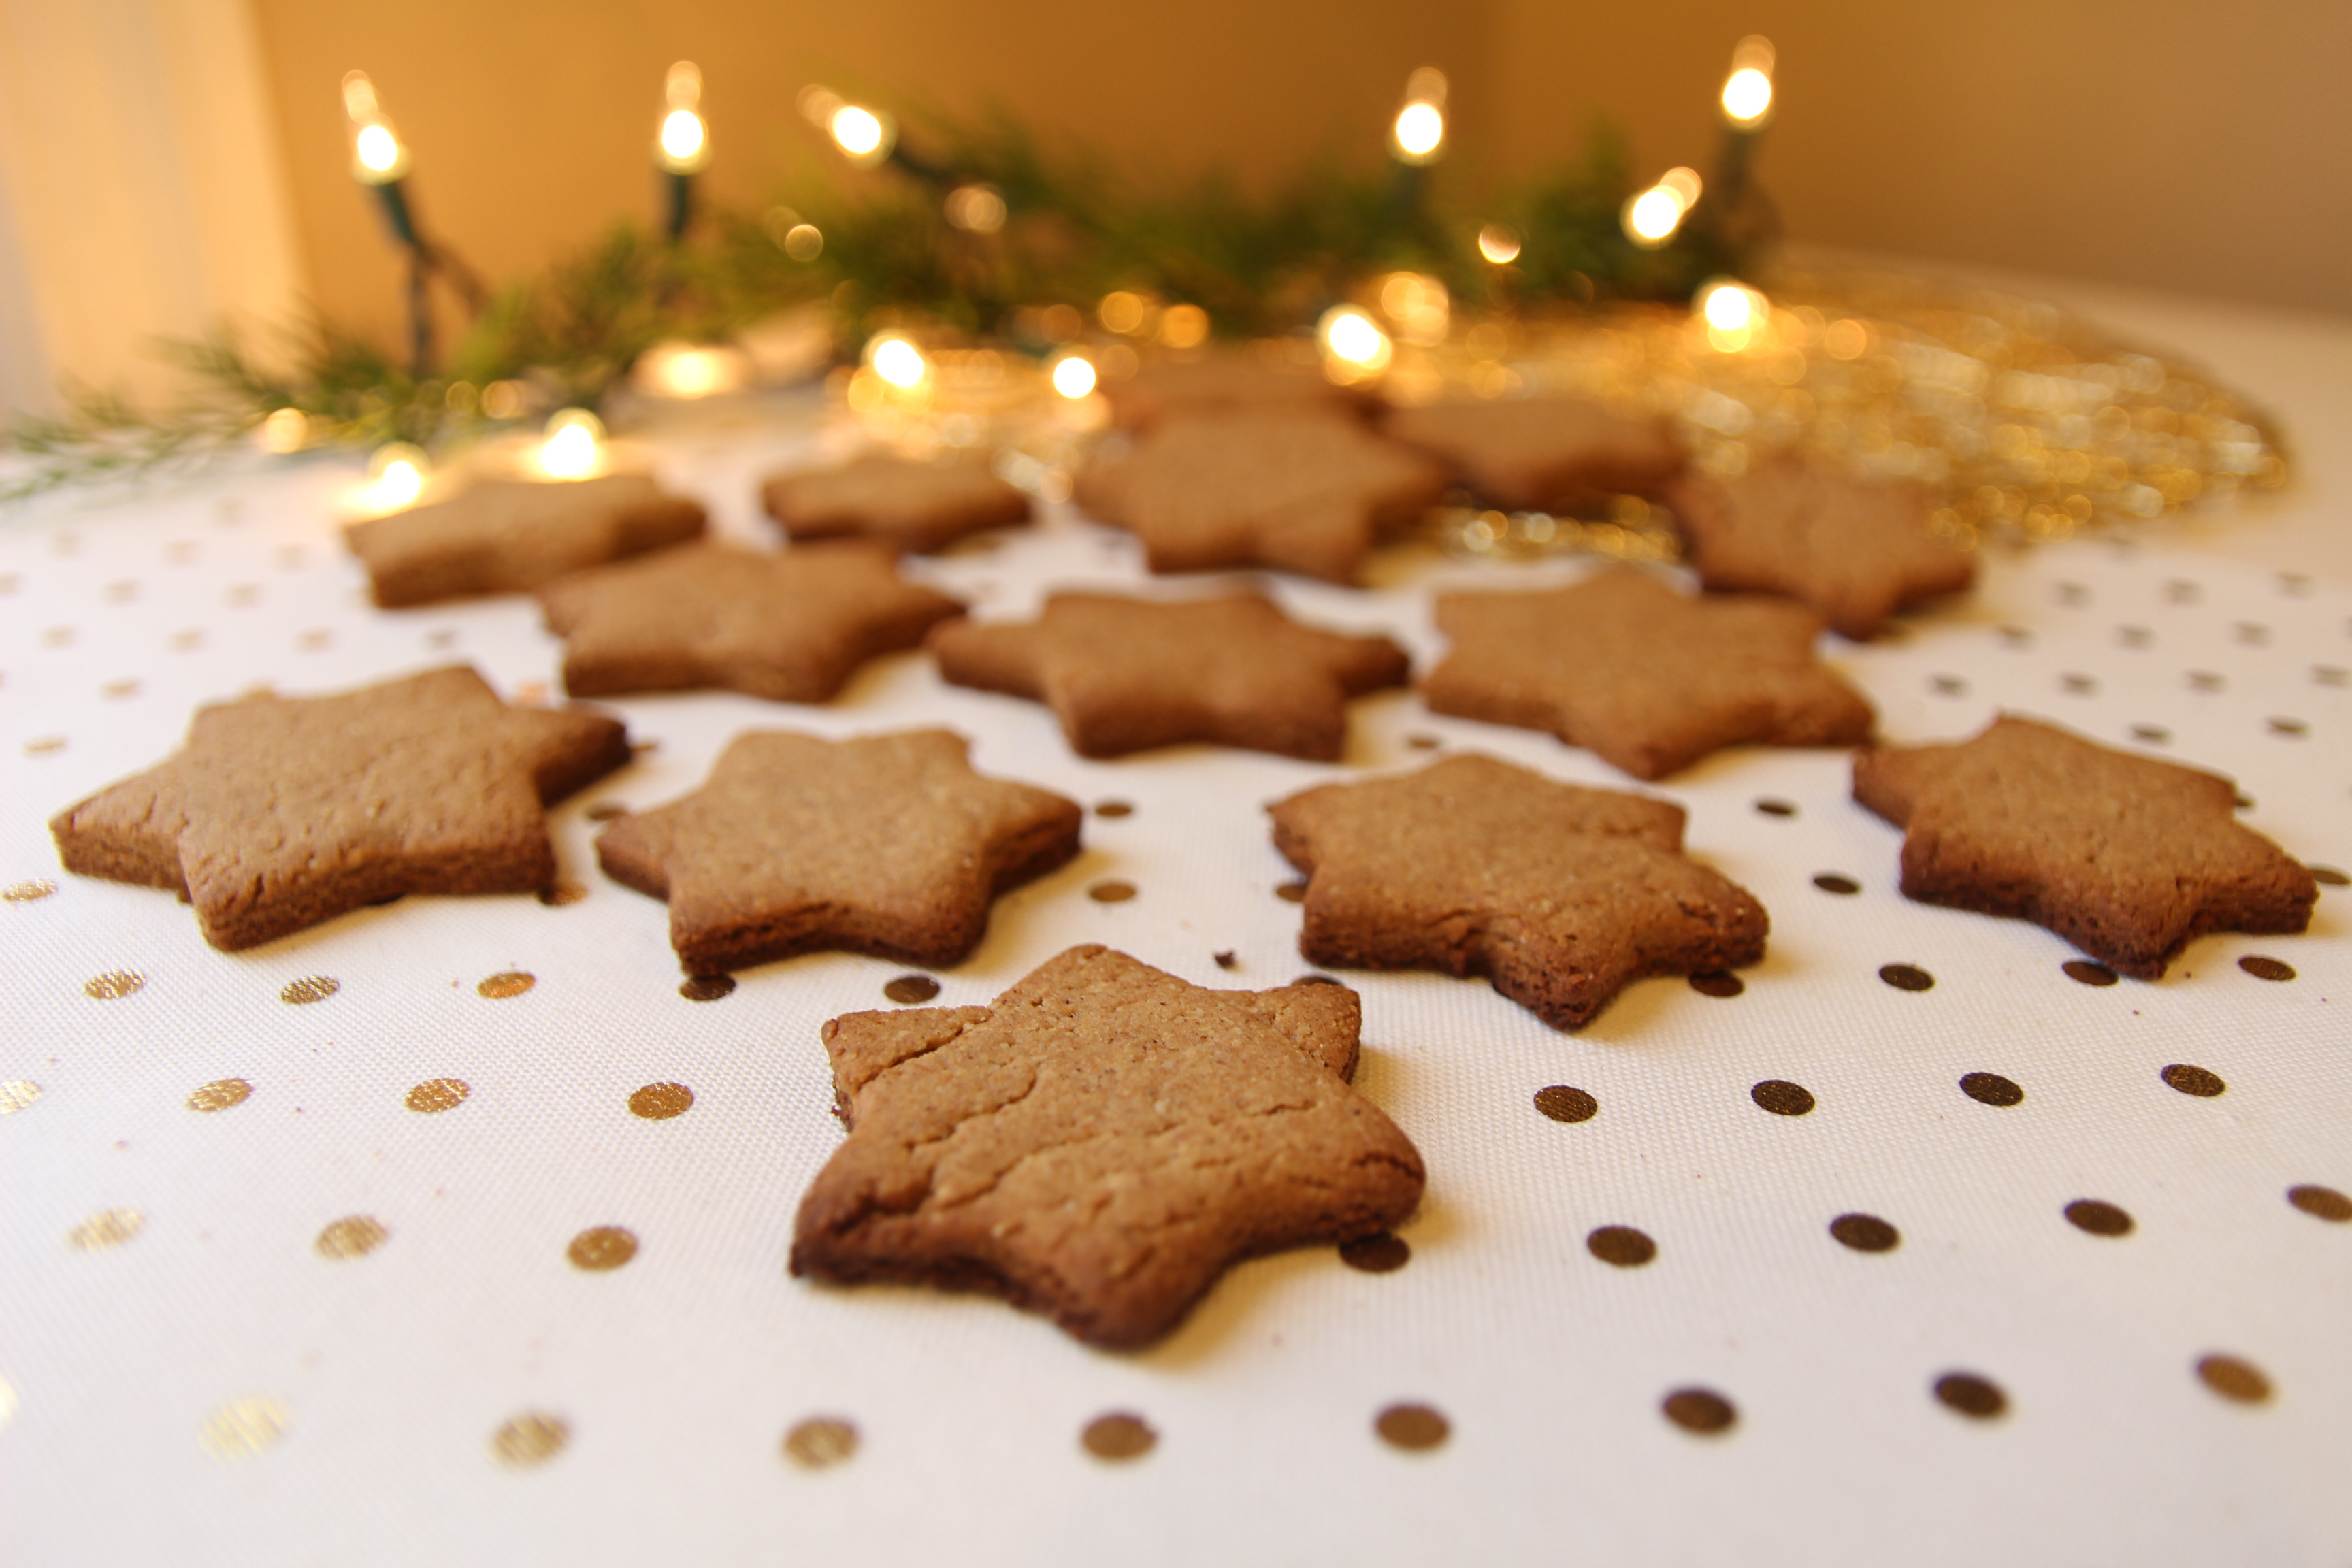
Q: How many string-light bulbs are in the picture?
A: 12